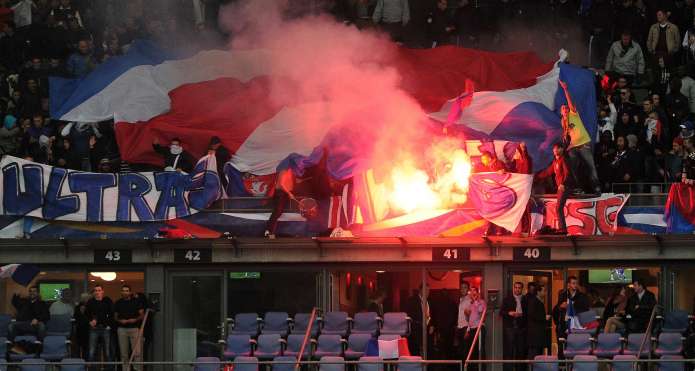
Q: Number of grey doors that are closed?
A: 1